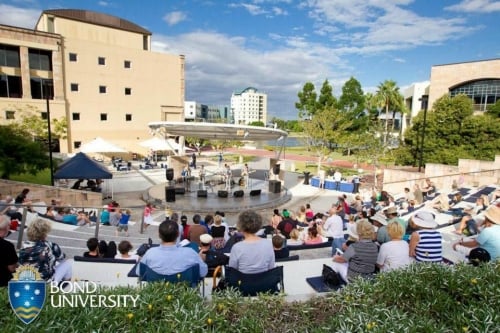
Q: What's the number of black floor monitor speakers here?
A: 5